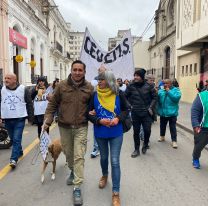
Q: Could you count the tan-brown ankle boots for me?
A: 2